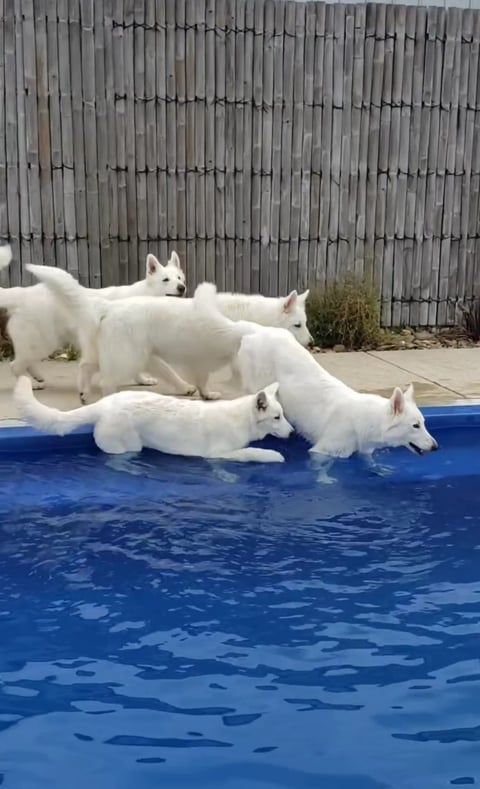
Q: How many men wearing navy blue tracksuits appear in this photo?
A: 0